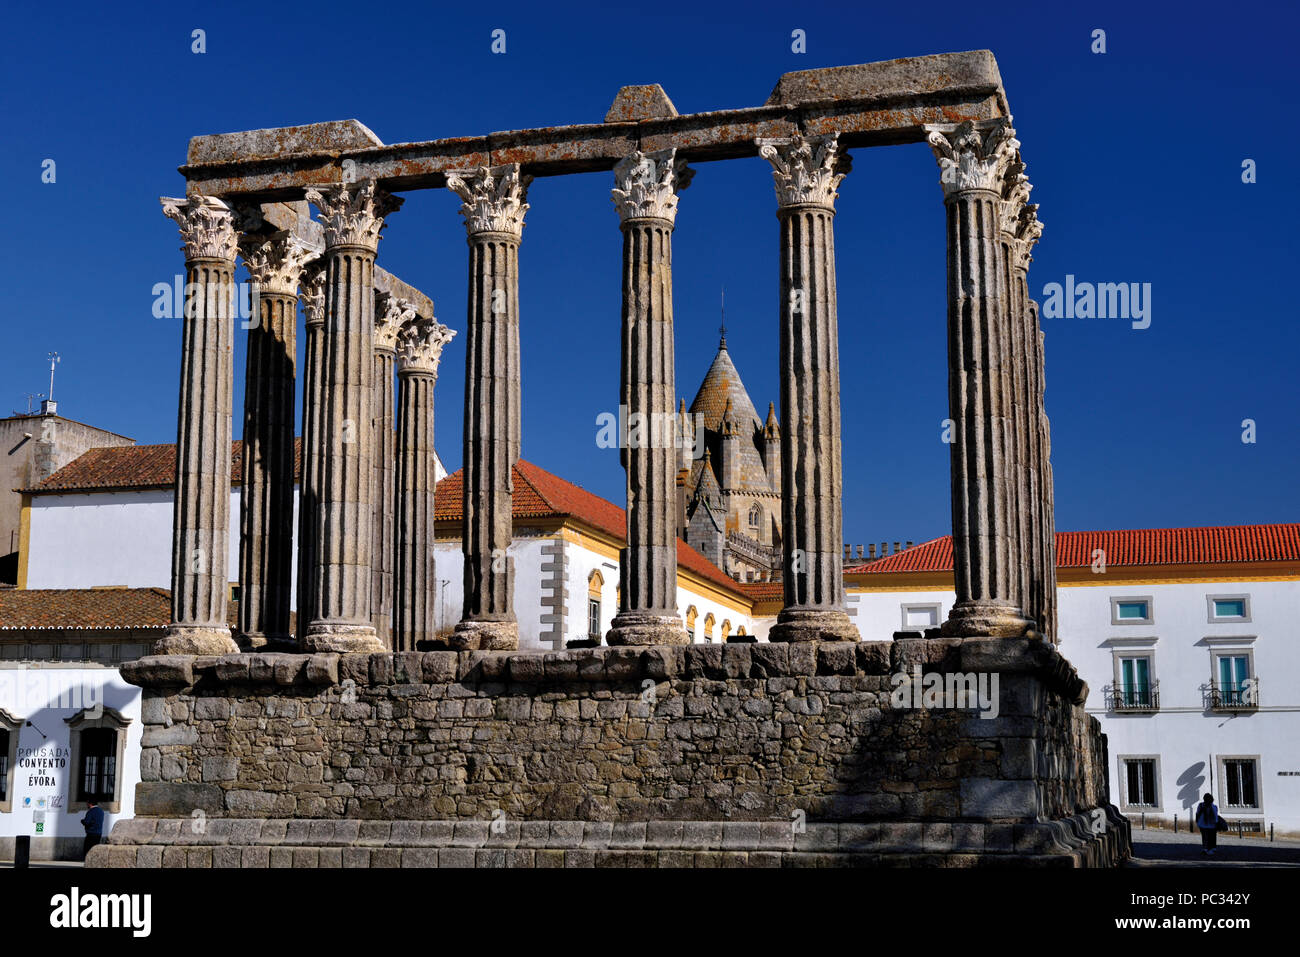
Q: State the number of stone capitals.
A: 12